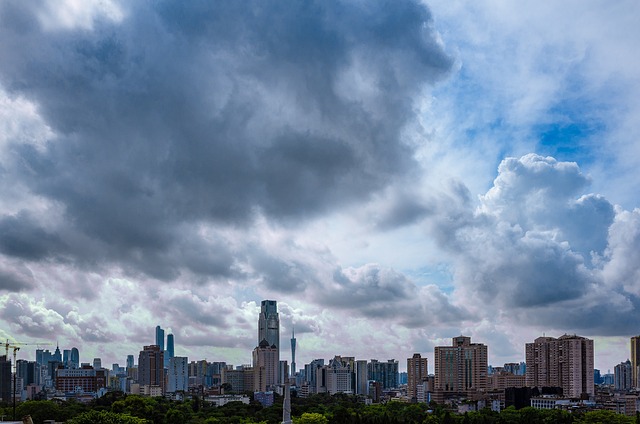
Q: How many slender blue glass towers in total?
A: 2